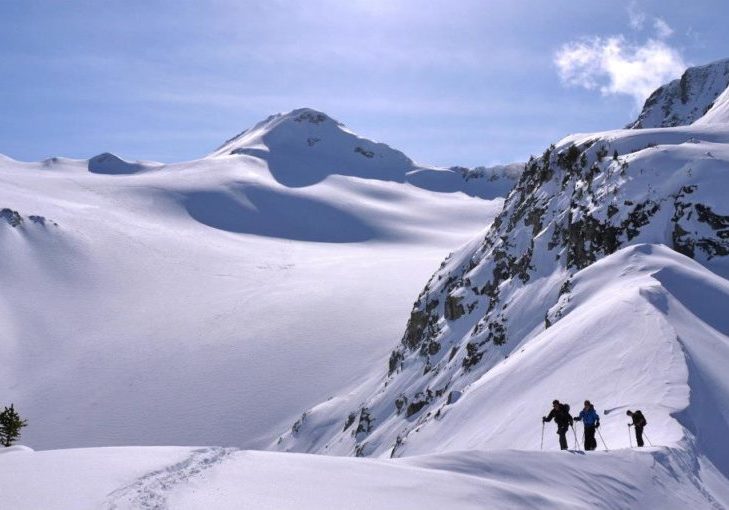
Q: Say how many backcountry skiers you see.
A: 3